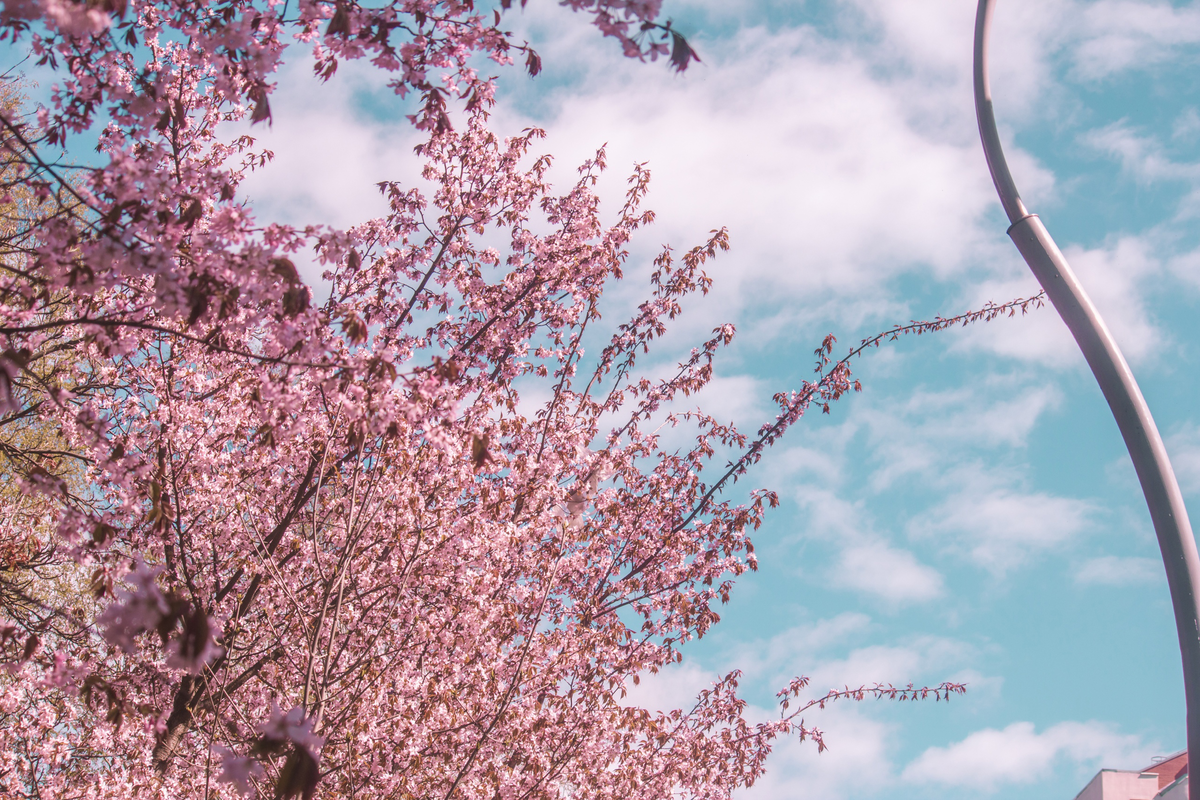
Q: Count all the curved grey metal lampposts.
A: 1